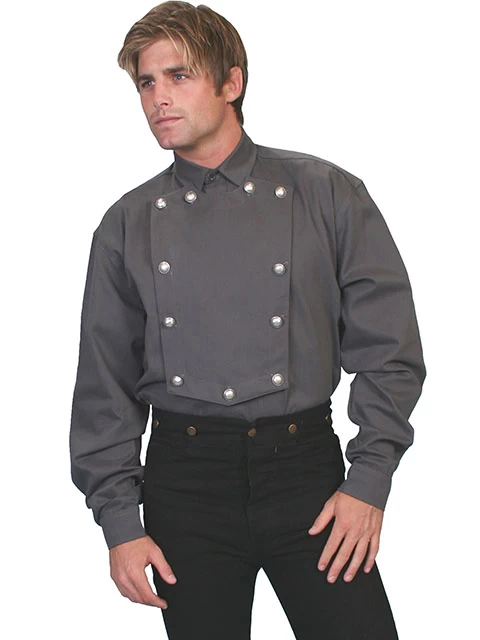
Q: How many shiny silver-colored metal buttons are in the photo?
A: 11